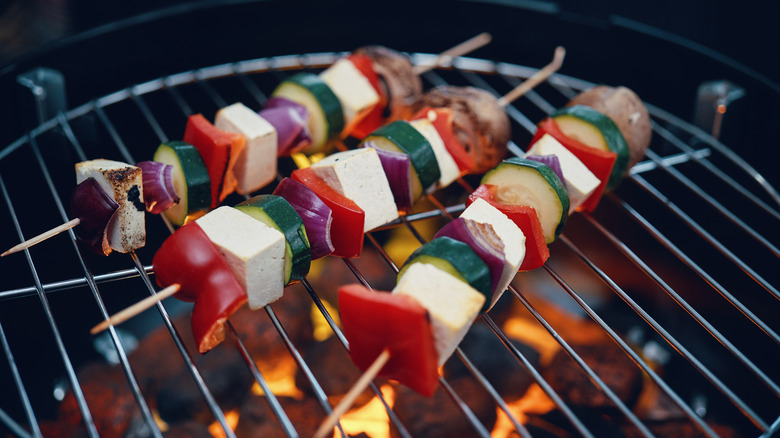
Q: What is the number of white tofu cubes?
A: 9